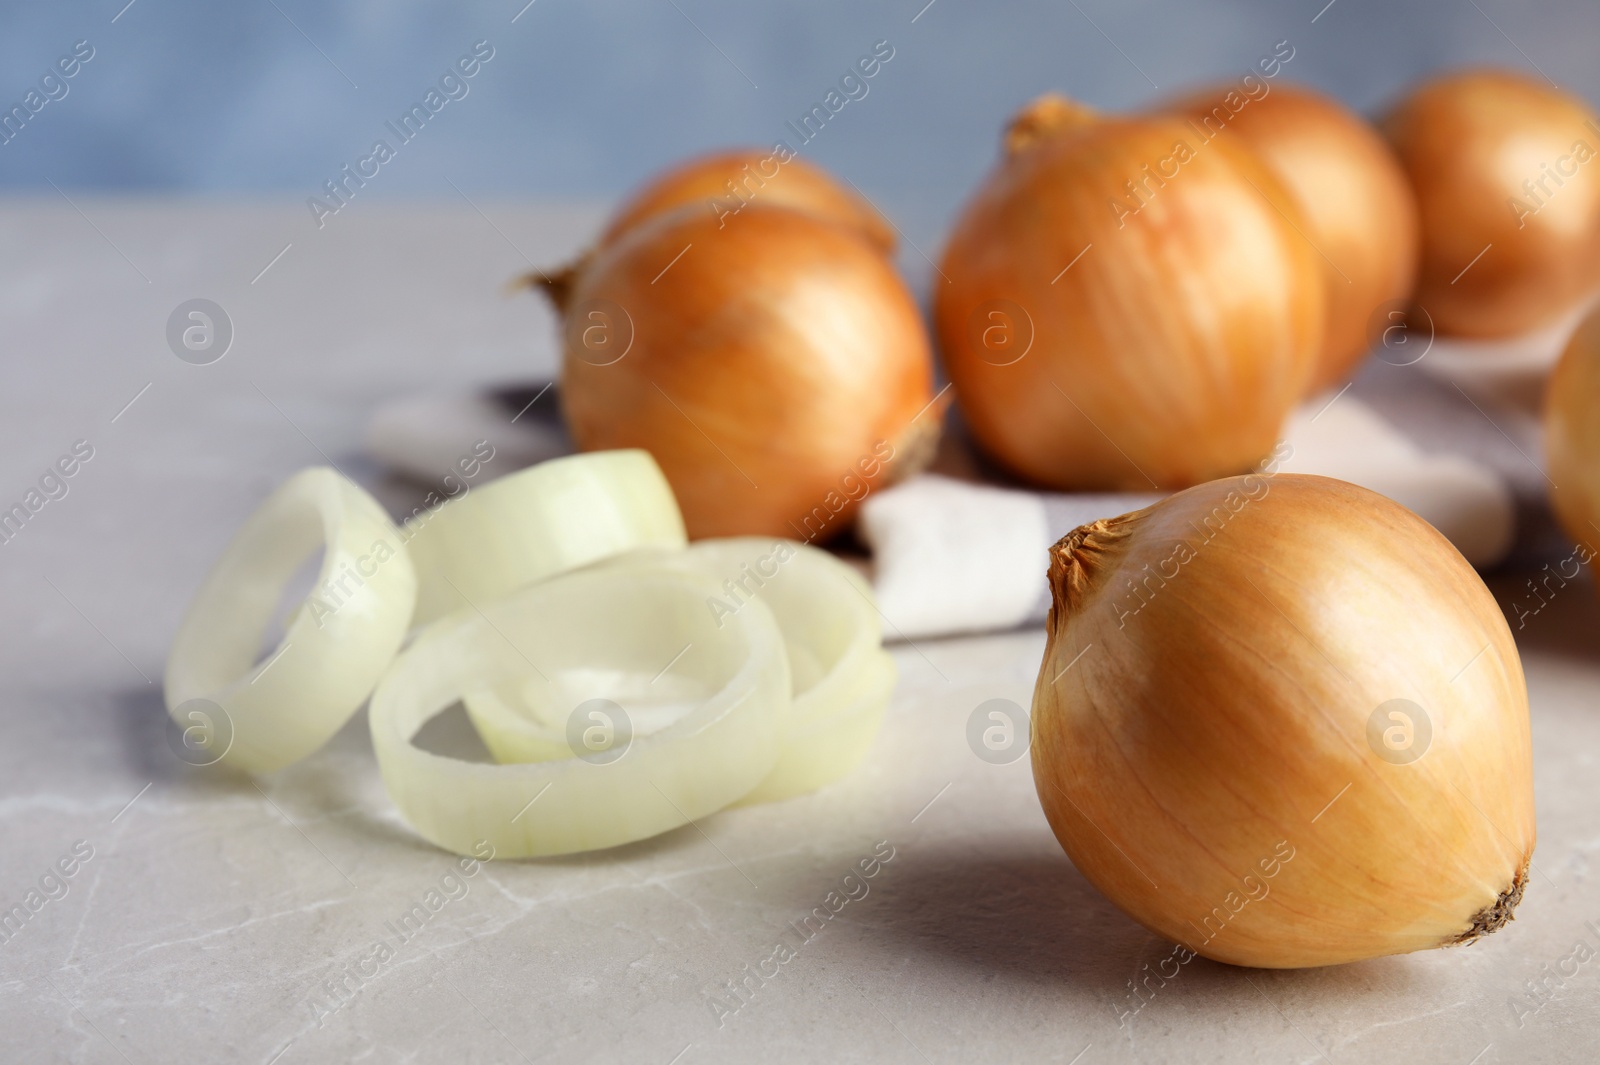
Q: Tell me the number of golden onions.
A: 7